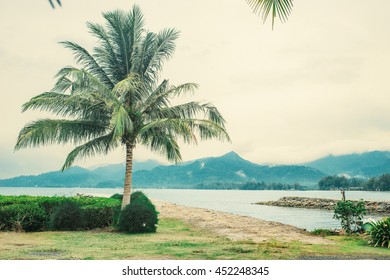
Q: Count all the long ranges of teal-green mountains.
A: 1